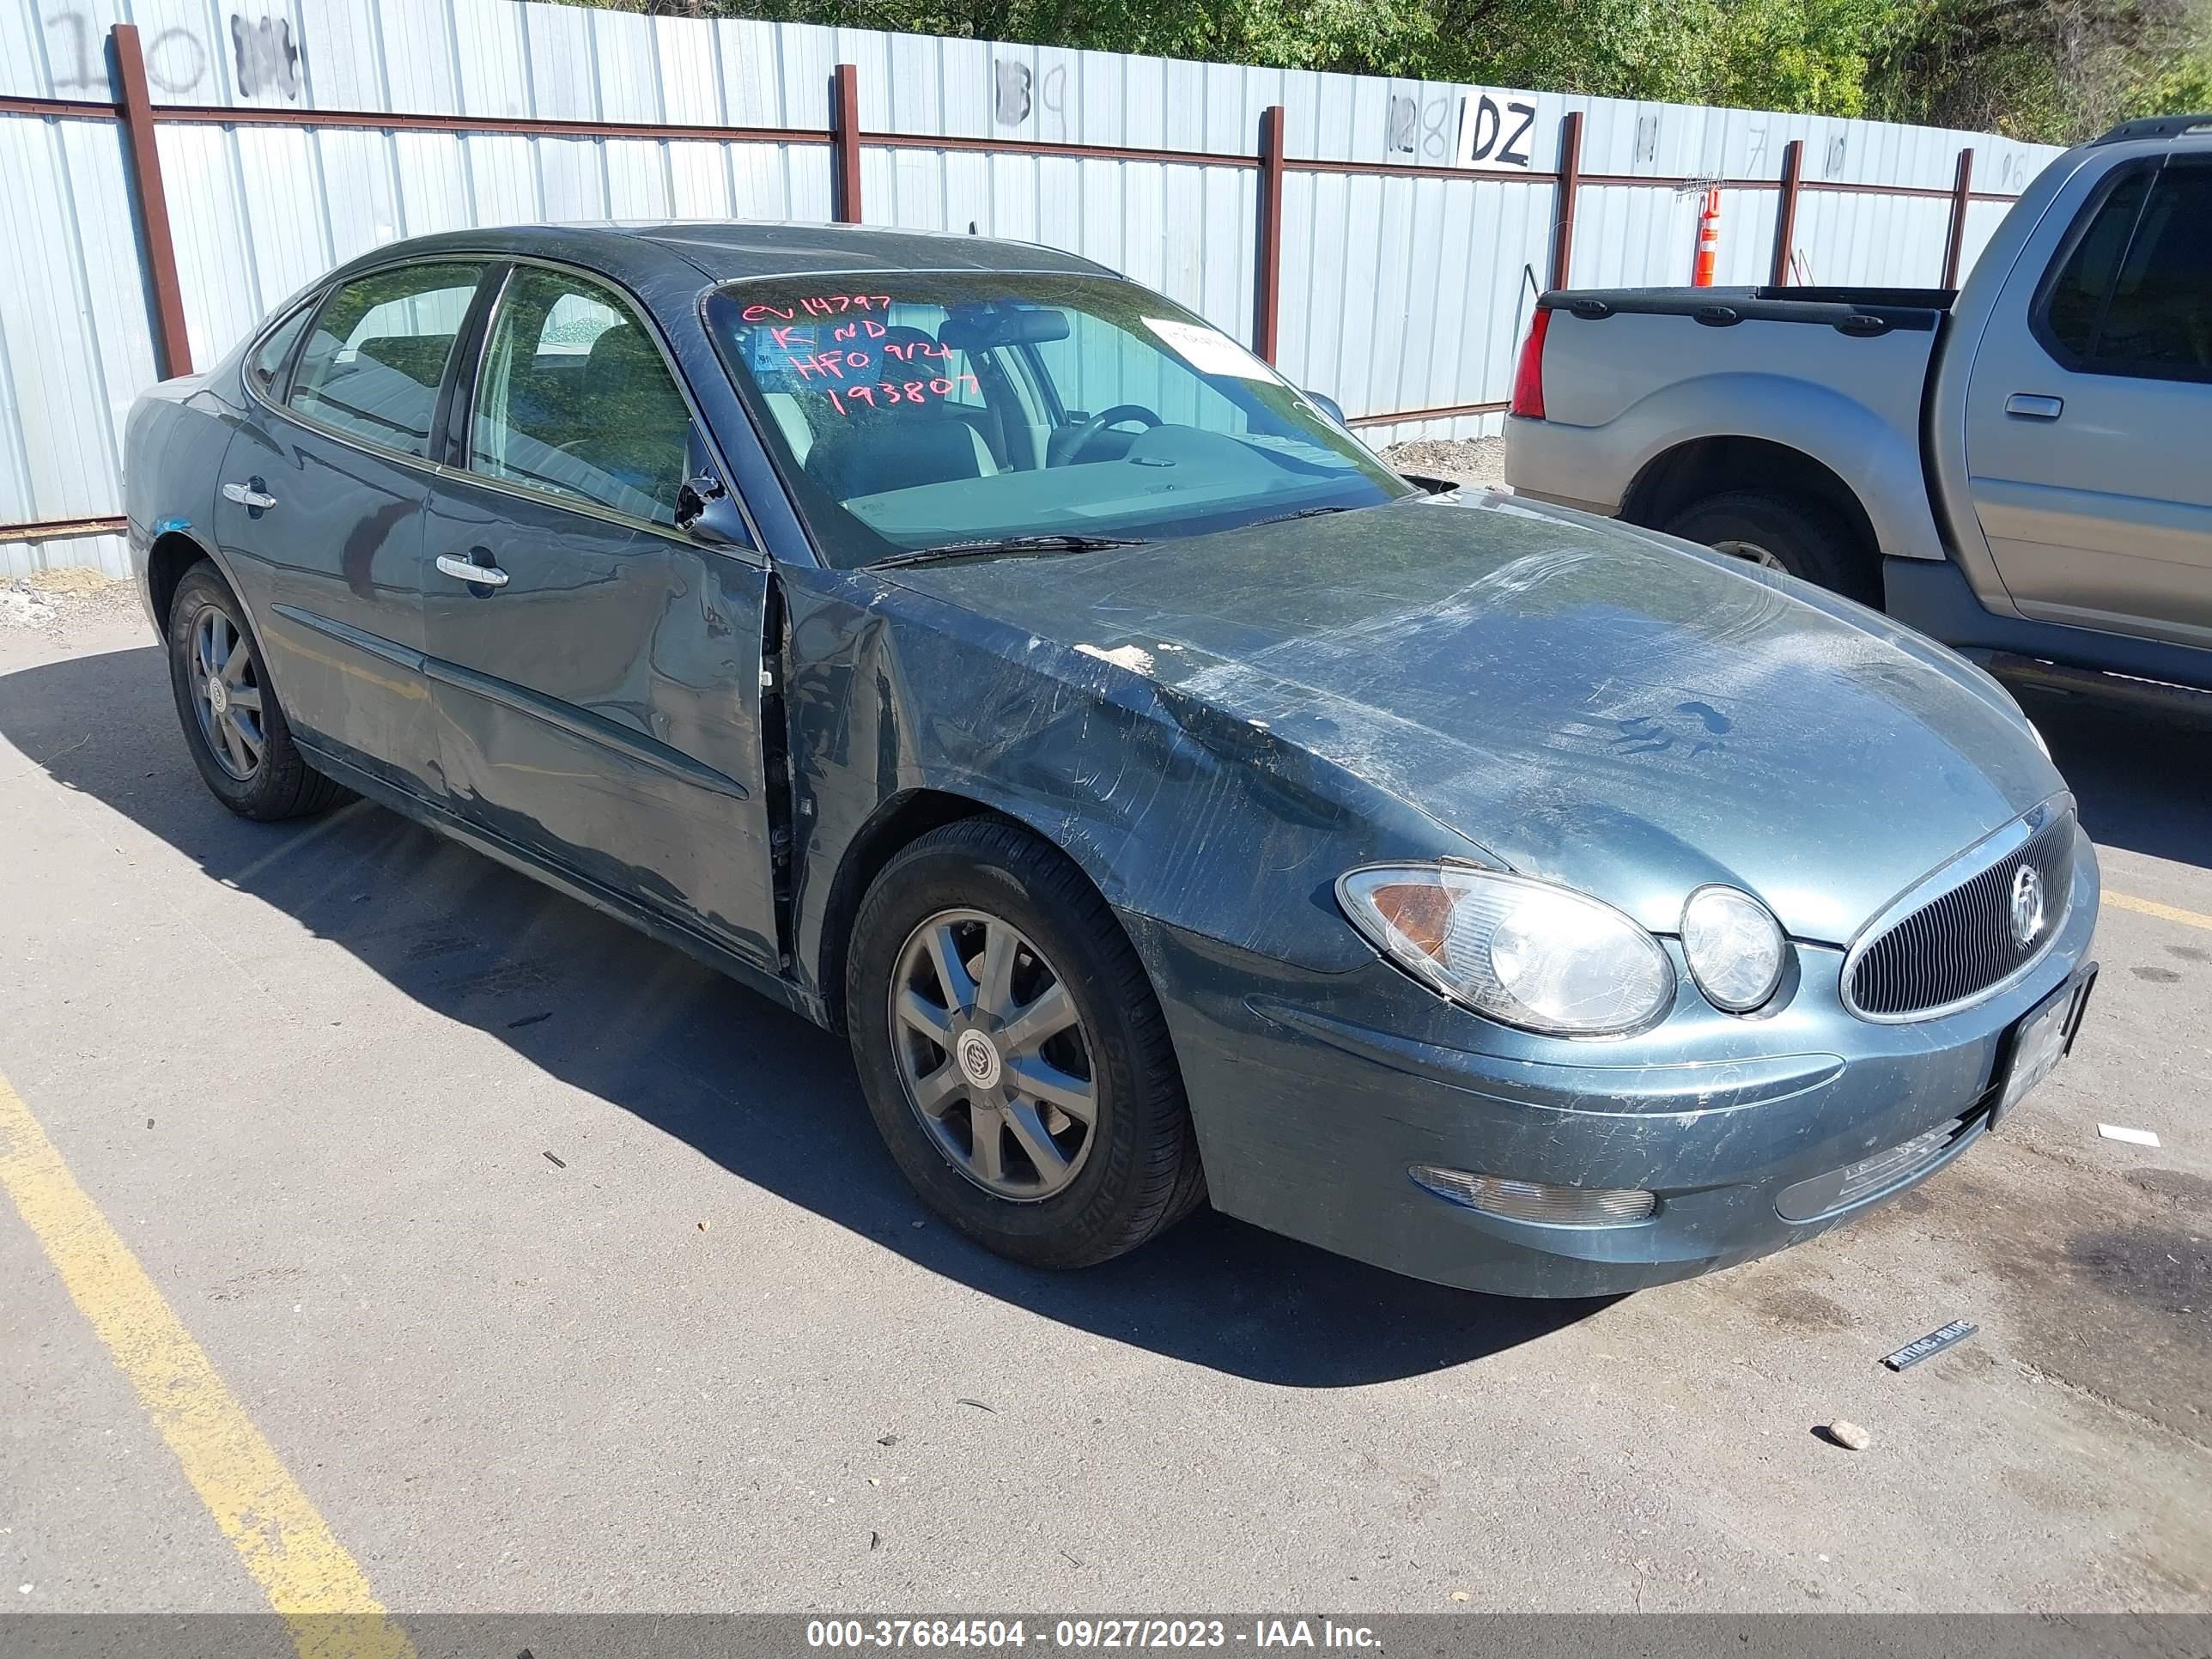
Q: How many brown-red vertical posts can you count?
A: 6